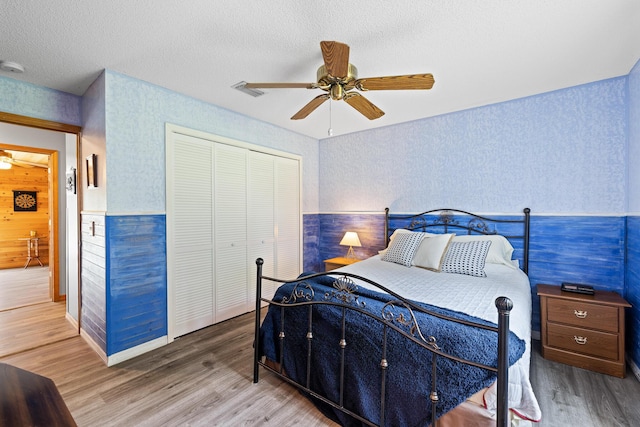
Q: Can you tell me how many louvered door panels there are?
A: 4